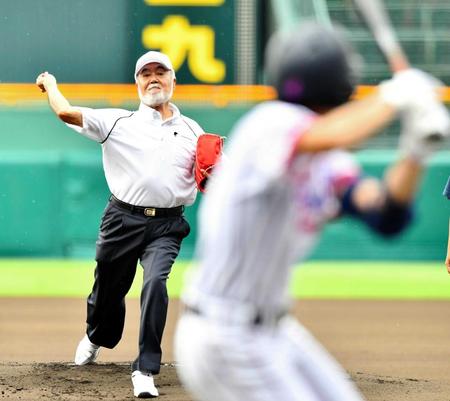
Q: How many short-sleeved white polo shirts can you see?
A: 1